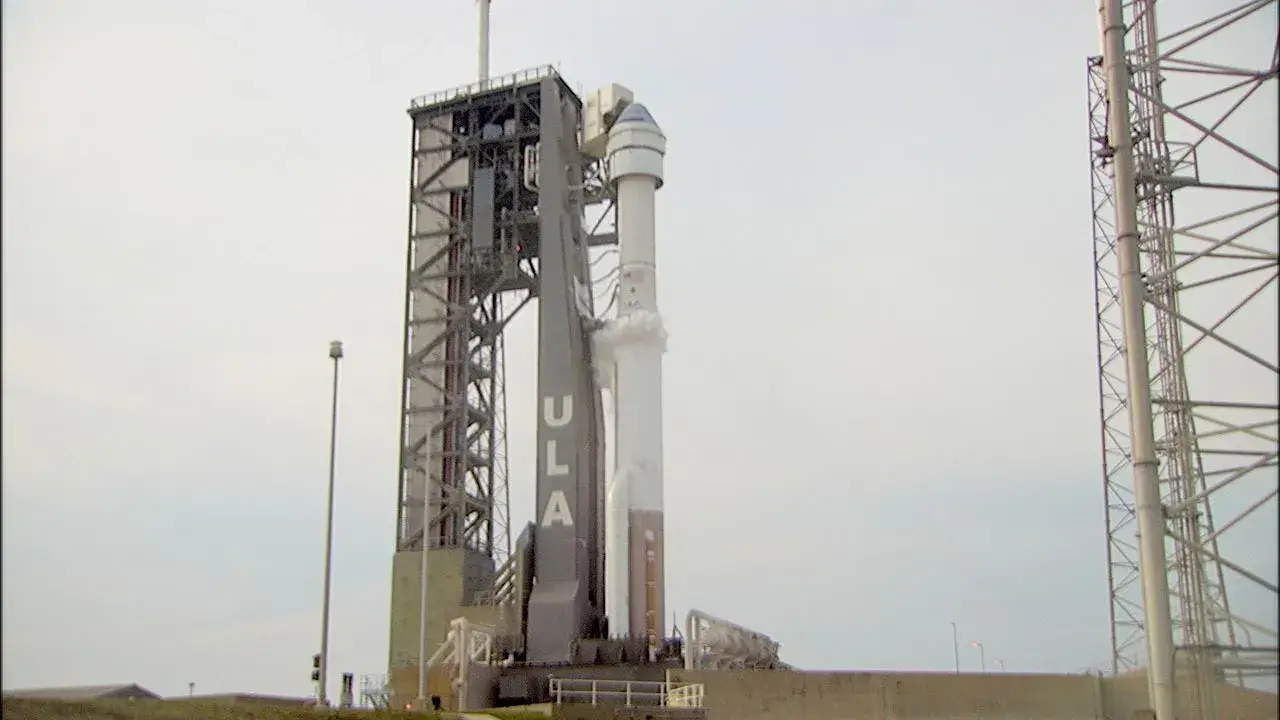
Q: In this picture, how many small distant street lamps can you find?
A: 3